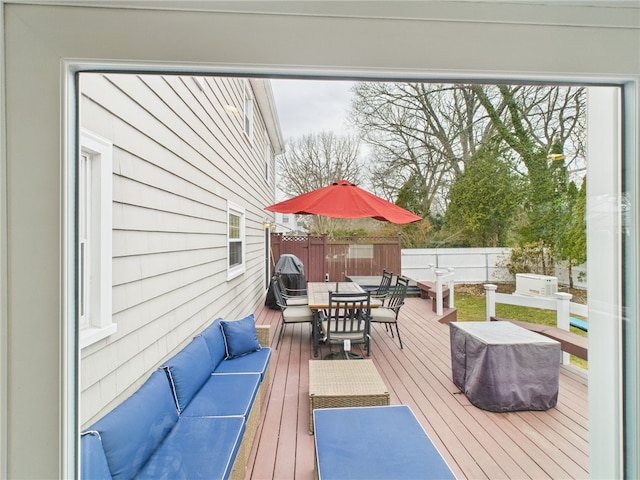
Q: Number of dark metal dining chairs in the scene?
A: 5